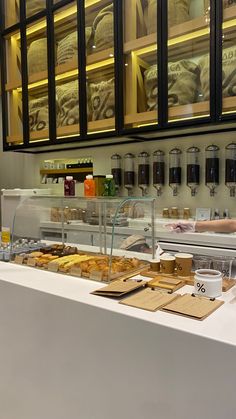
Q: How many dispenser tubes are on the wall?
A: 8